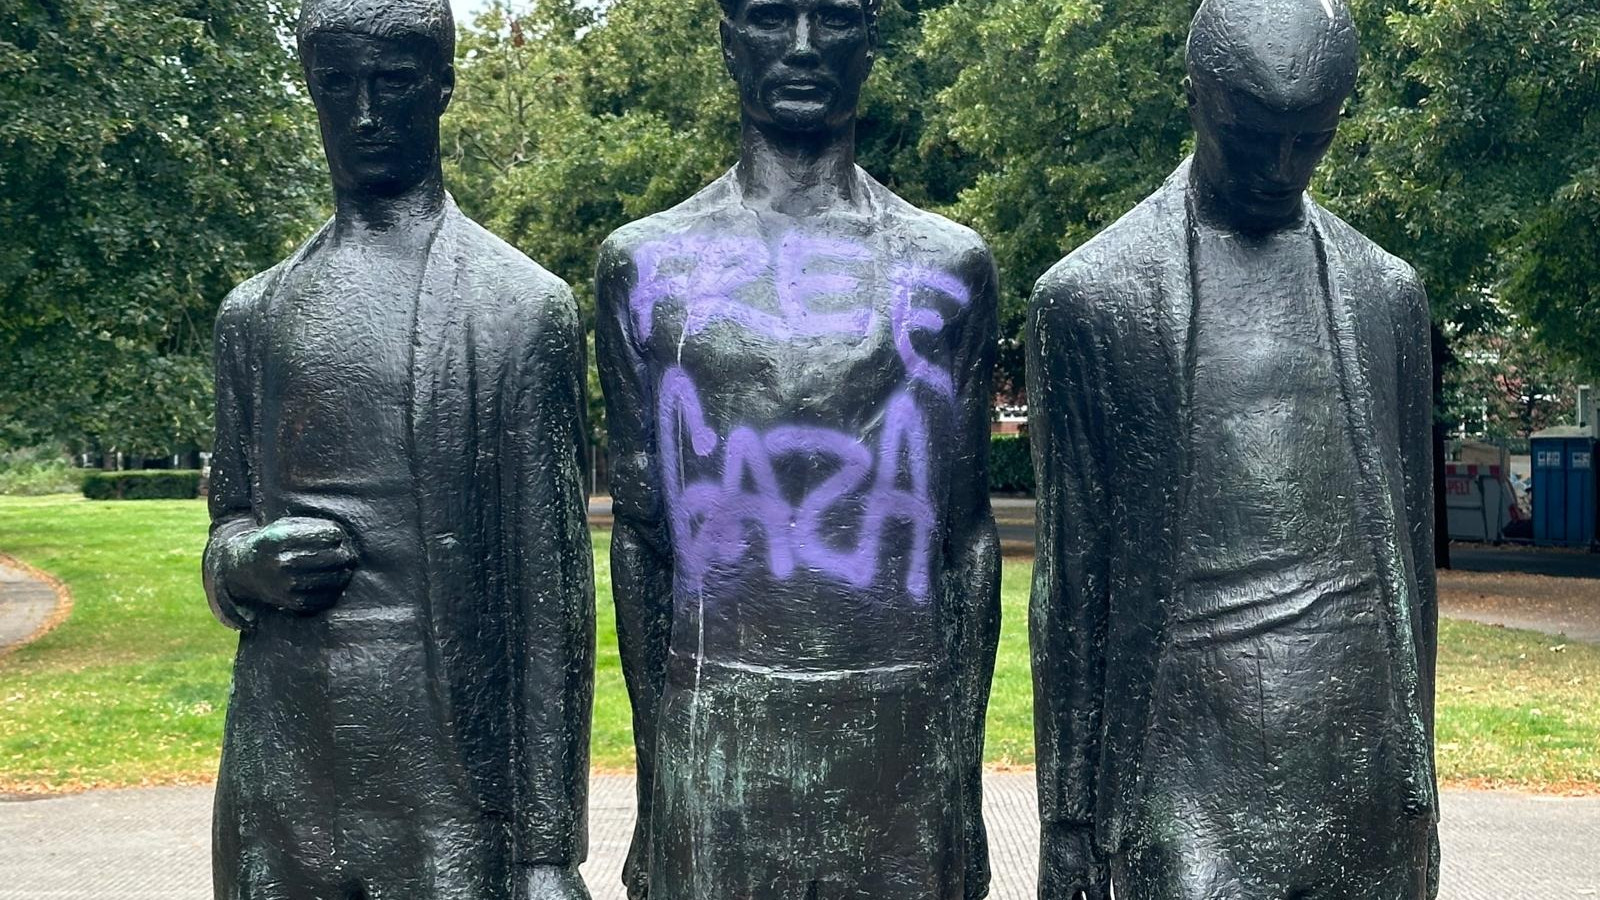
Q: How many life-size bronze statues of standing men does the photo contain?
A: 3